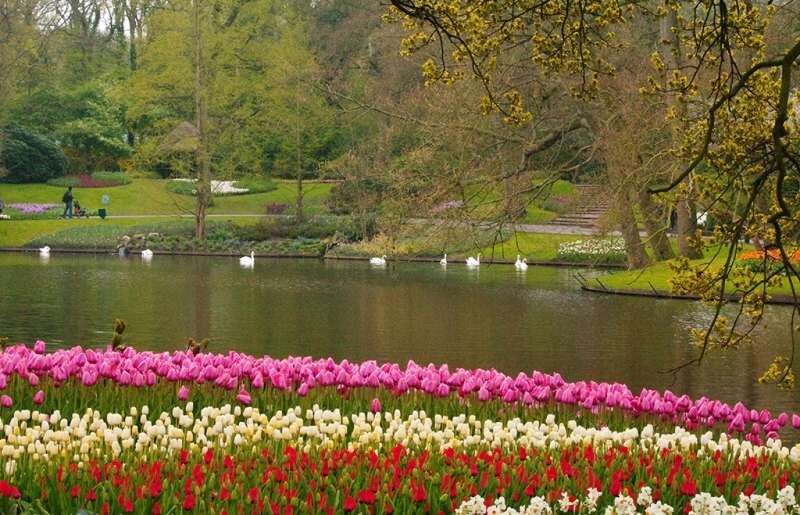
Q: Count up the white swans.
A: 8